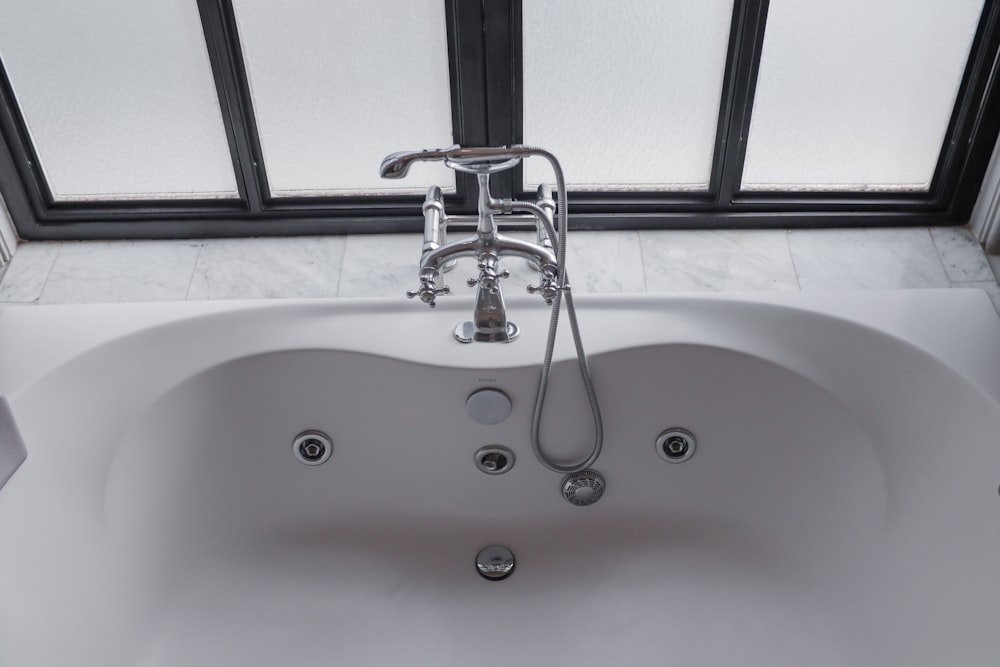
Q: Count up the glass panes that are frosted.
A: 4